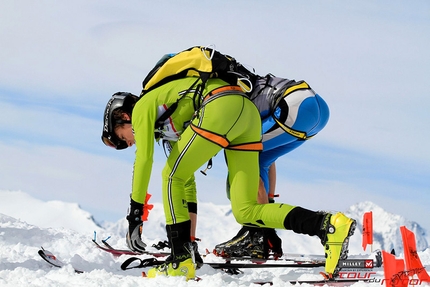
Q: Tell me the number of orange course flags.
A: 4